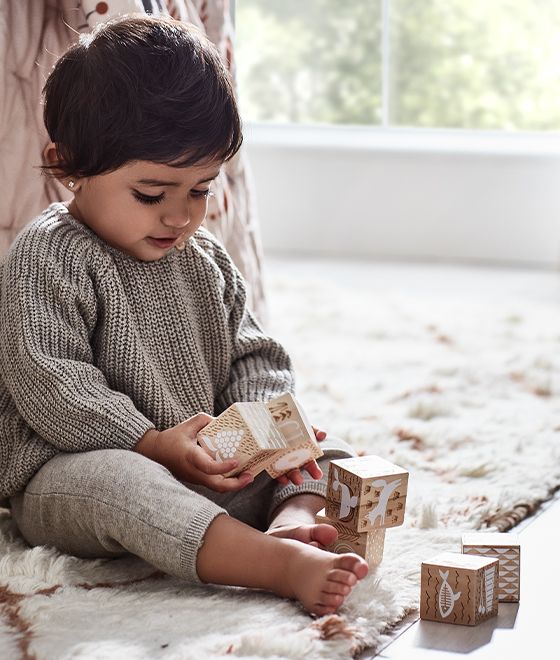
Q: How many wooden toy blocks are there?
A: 6